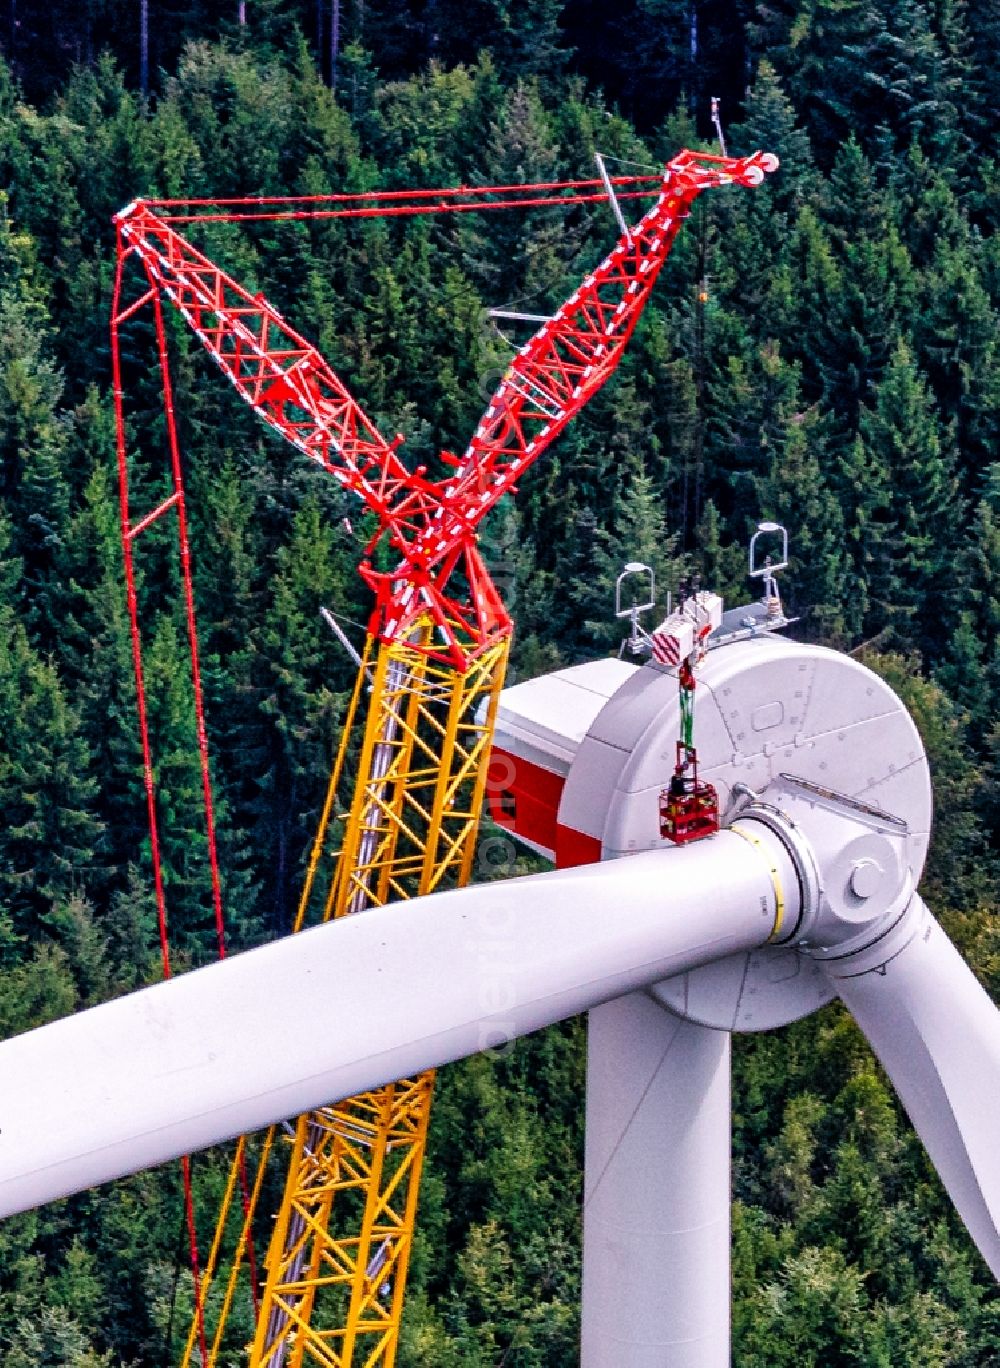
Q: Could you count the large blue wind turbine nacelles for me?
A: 0